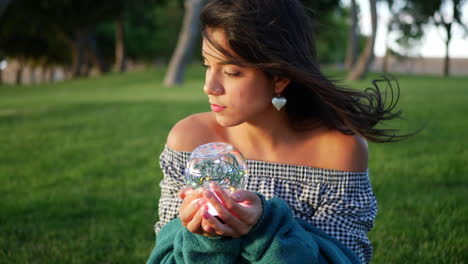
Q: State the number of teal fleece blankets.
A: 1